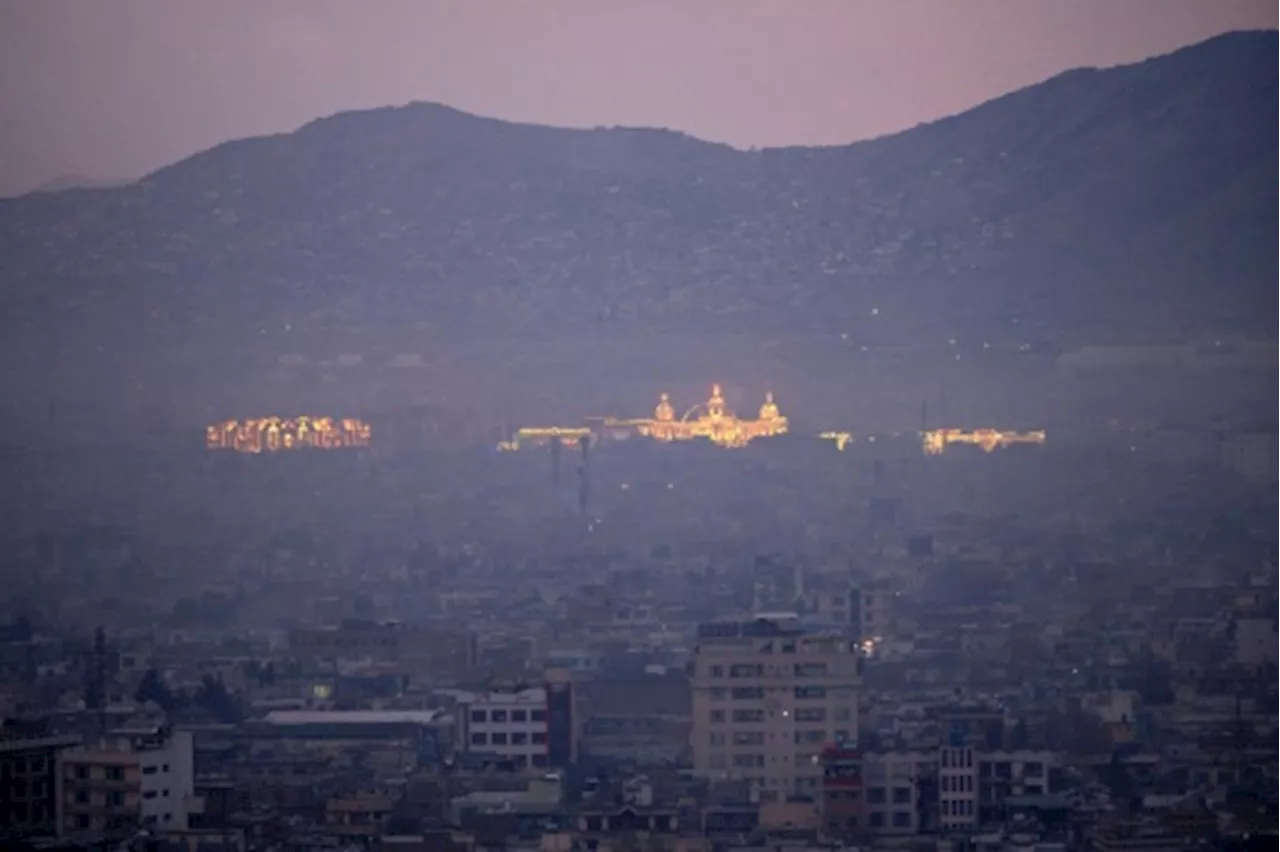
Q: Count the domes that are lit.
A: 3